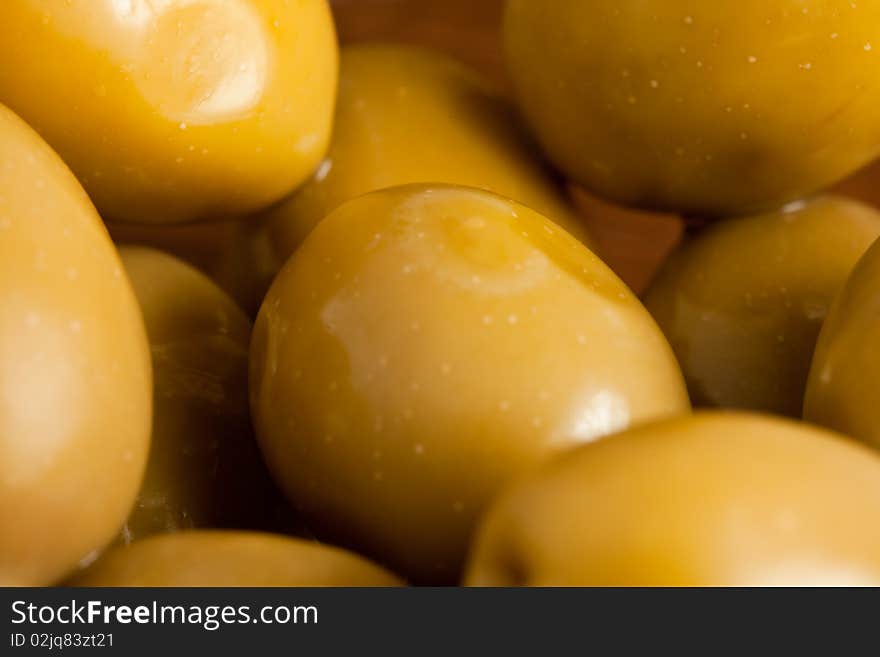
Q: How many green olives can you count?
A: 10